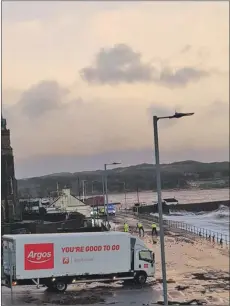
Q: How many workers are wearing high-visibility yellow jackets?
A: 3